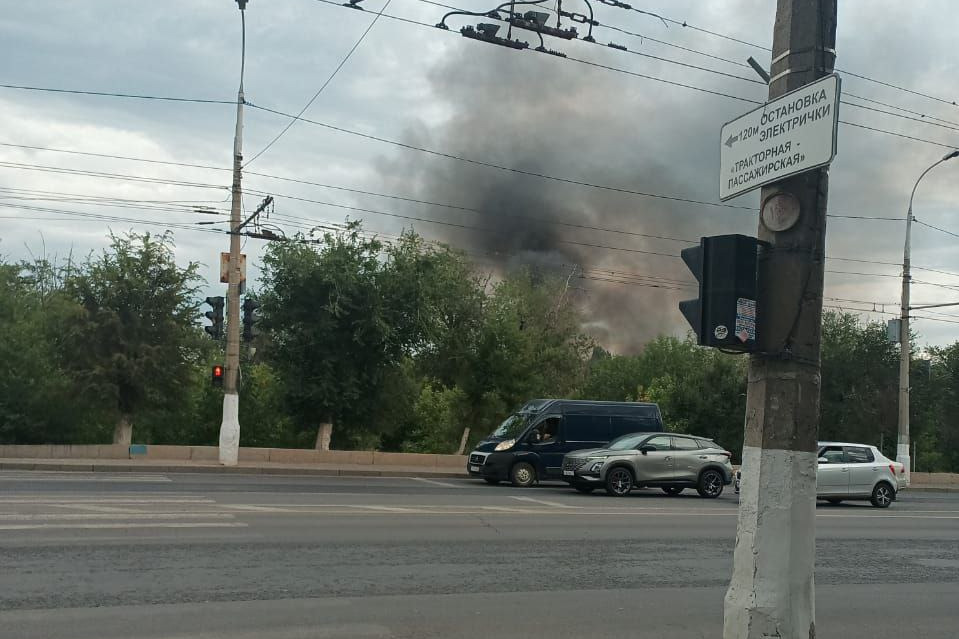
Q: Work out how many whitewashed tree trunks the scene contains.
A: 3